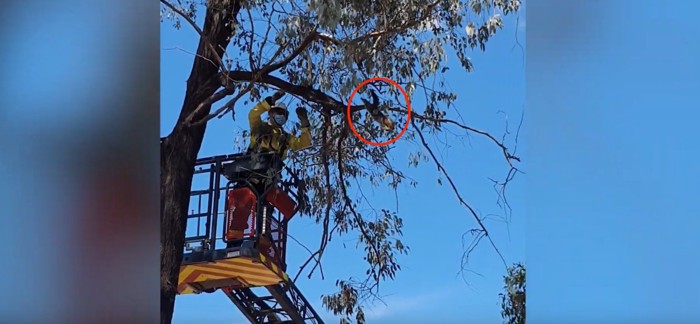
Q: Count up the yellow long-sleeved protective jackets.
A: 1